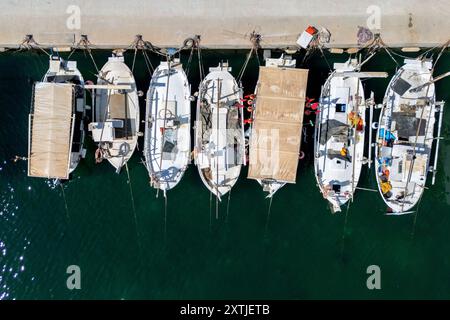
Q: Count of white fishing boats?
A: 7